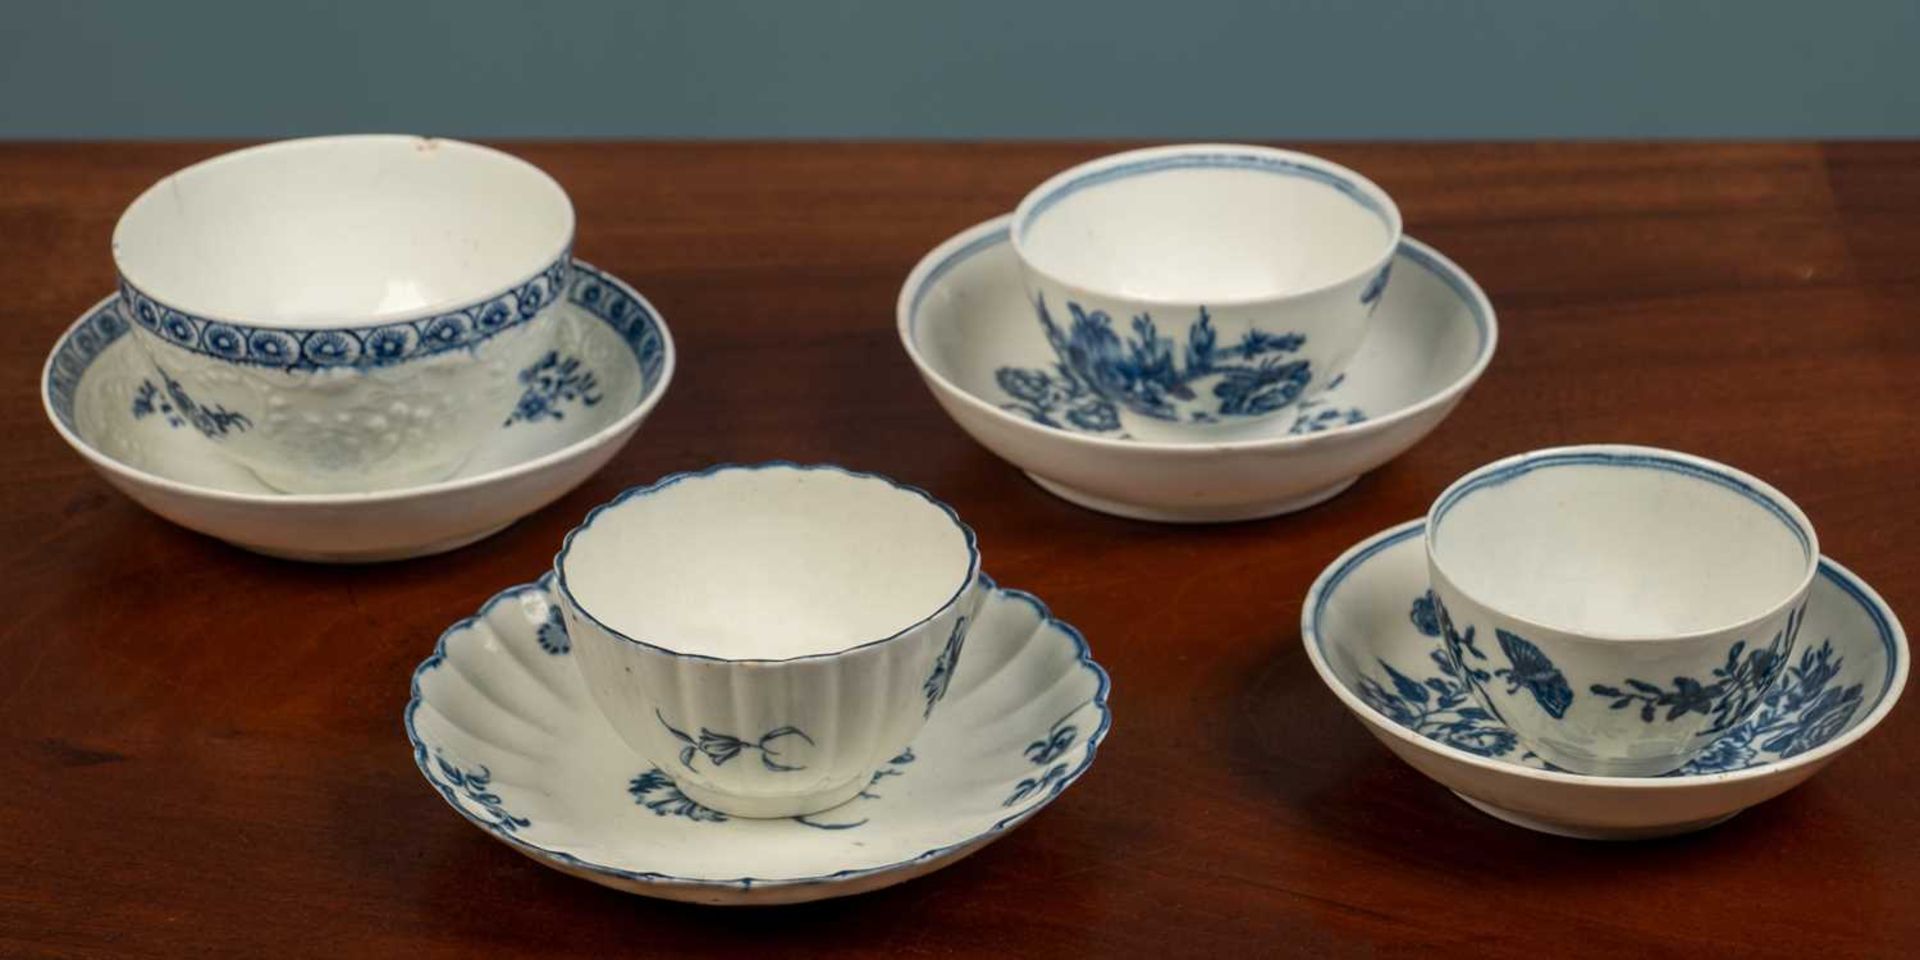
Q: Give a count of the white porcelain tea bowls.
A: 4